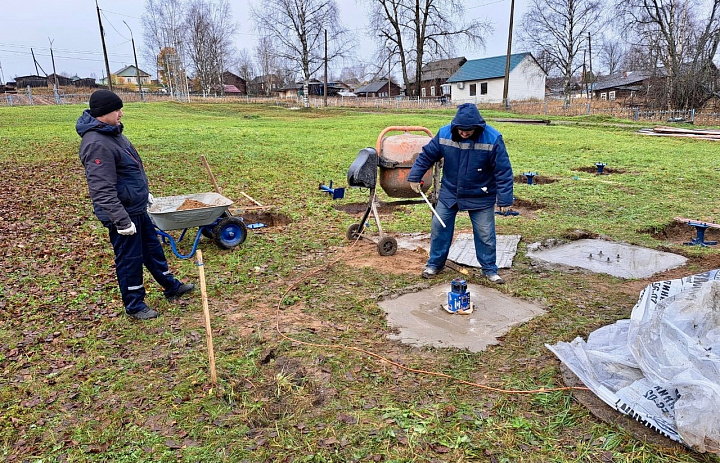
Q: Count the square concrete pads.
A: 2